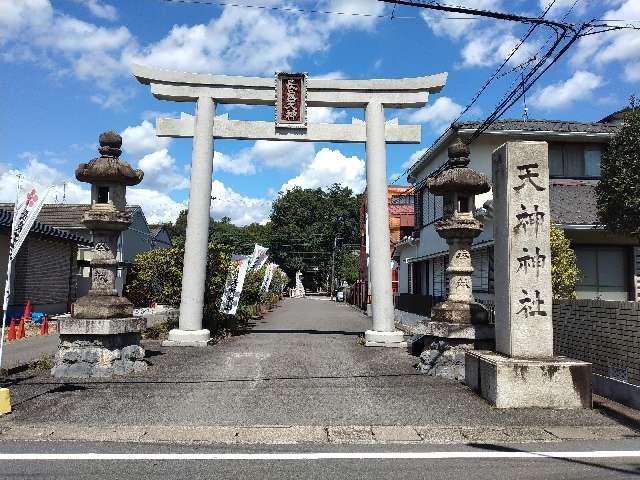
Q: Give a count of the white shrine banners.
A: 4